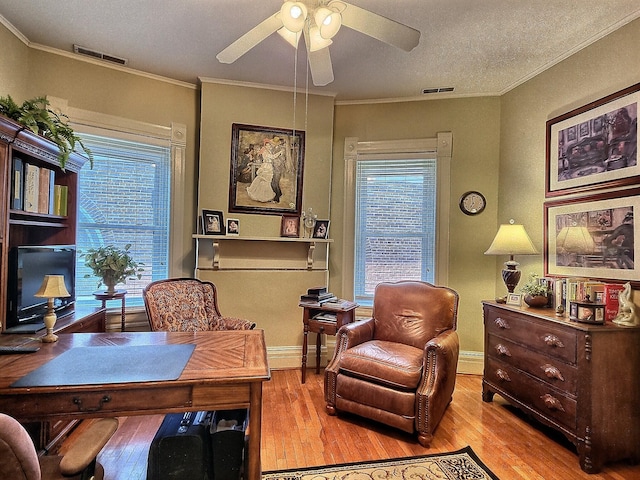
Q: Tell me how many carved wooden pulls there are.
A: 6